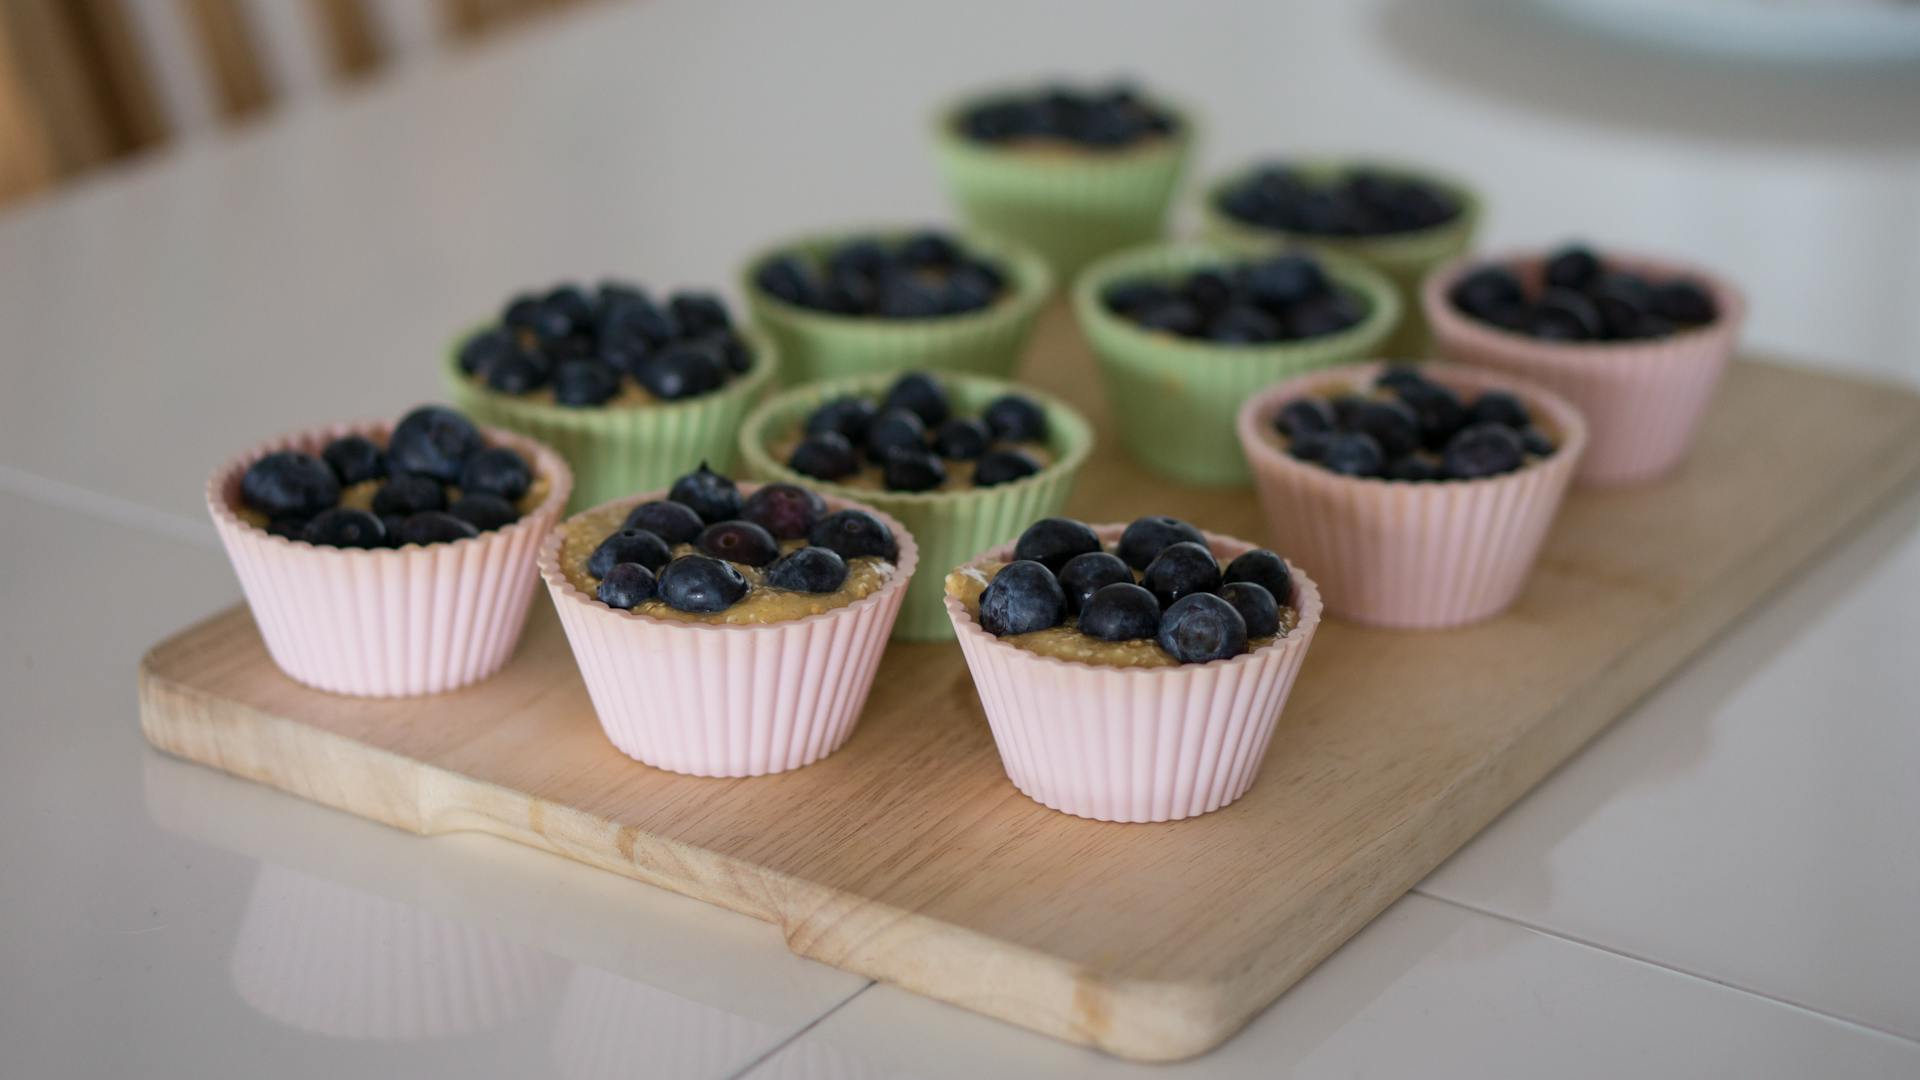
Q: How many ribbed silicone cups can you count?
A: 11